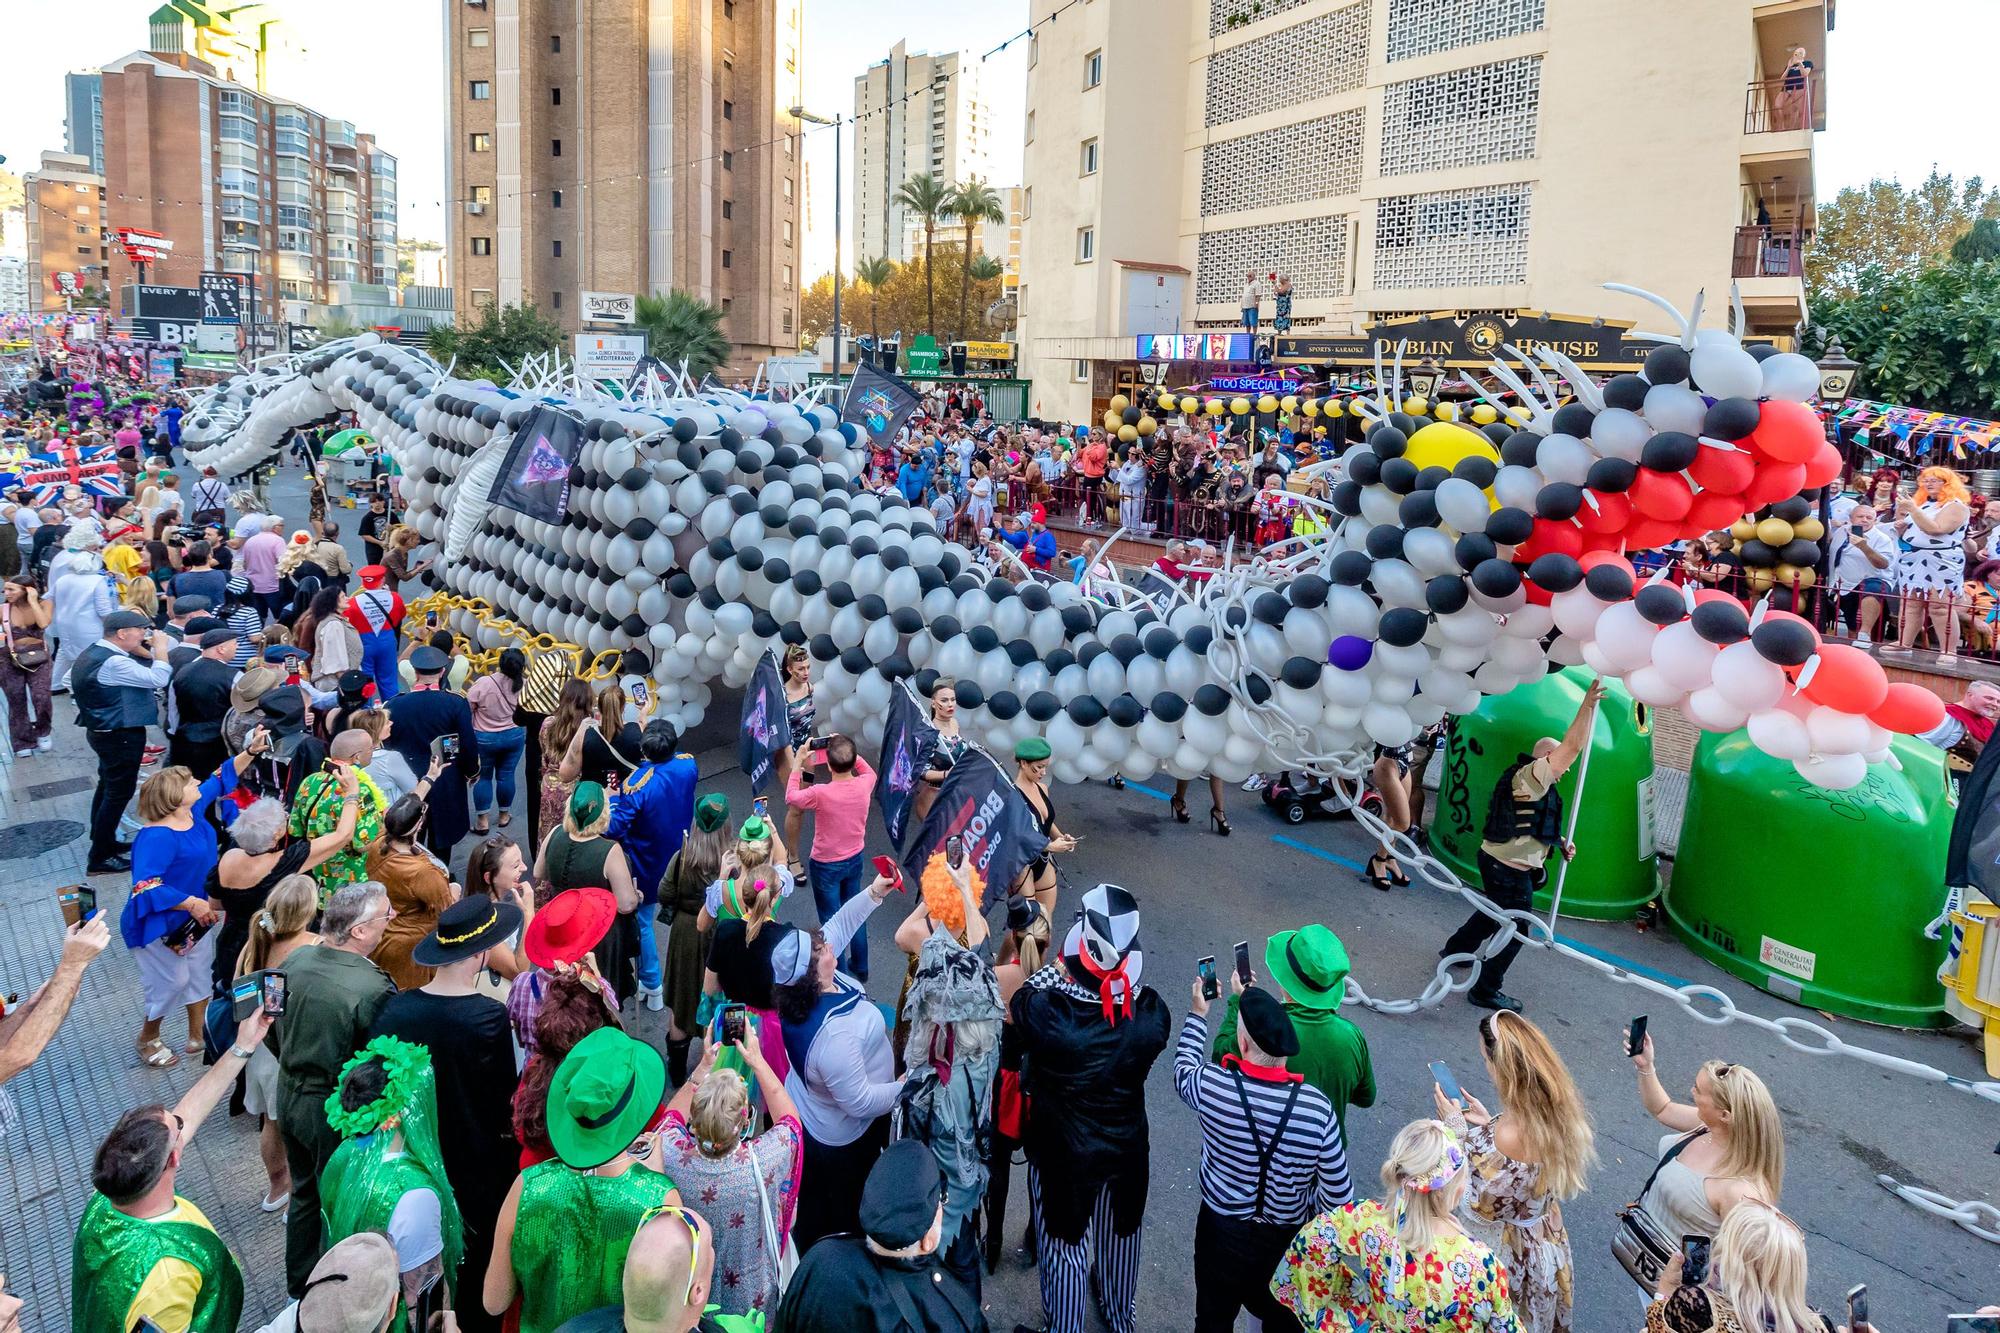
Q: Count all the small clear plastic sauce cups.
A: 0